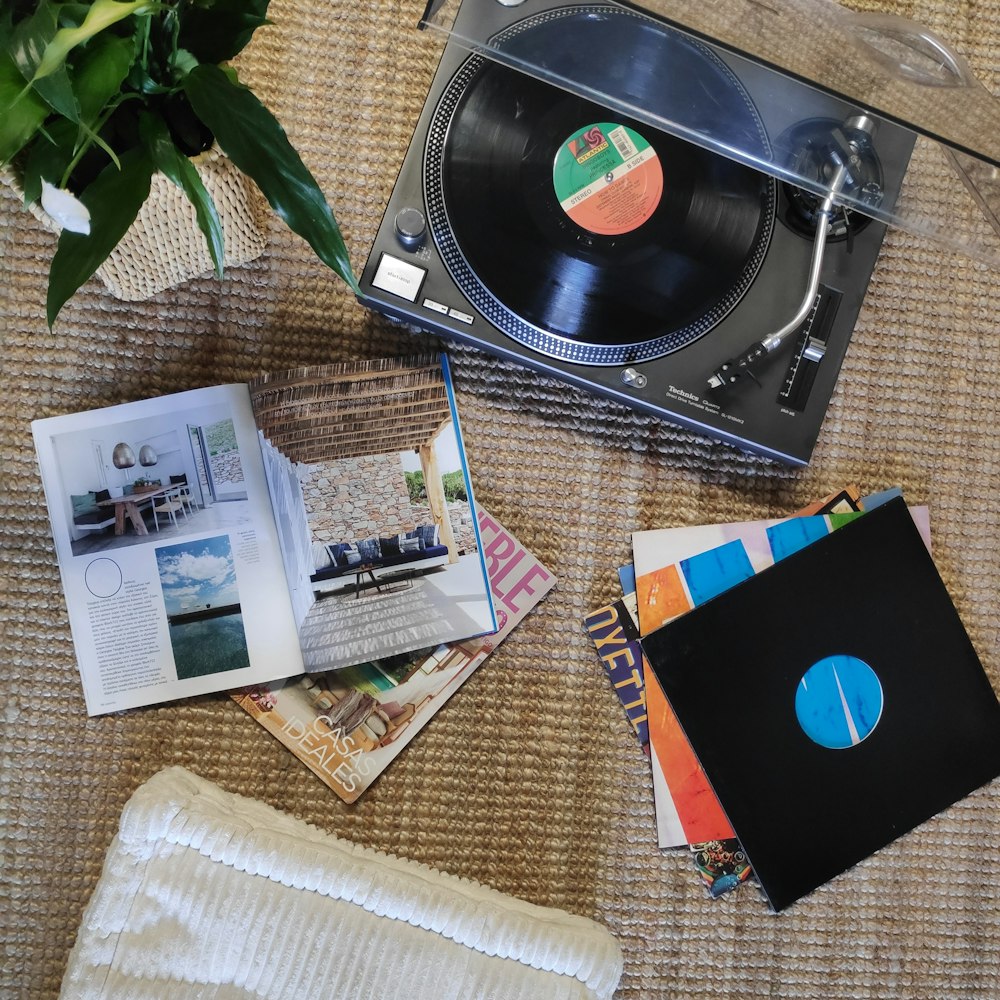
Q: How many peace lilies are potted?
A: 1